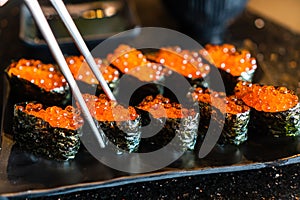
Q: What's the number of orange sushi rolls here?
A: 10